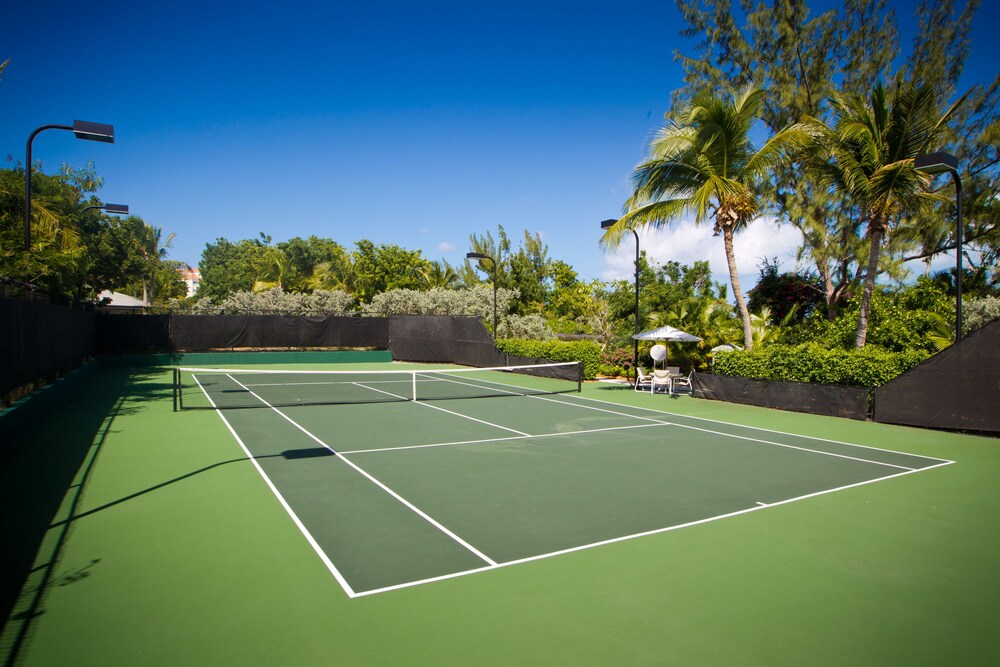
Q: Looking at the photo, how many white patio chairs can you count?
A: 4